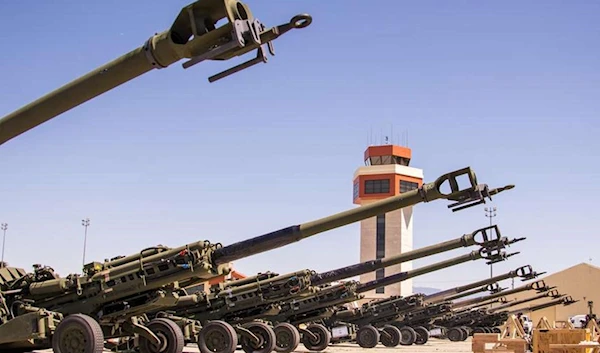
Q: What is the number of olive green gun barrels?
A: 10